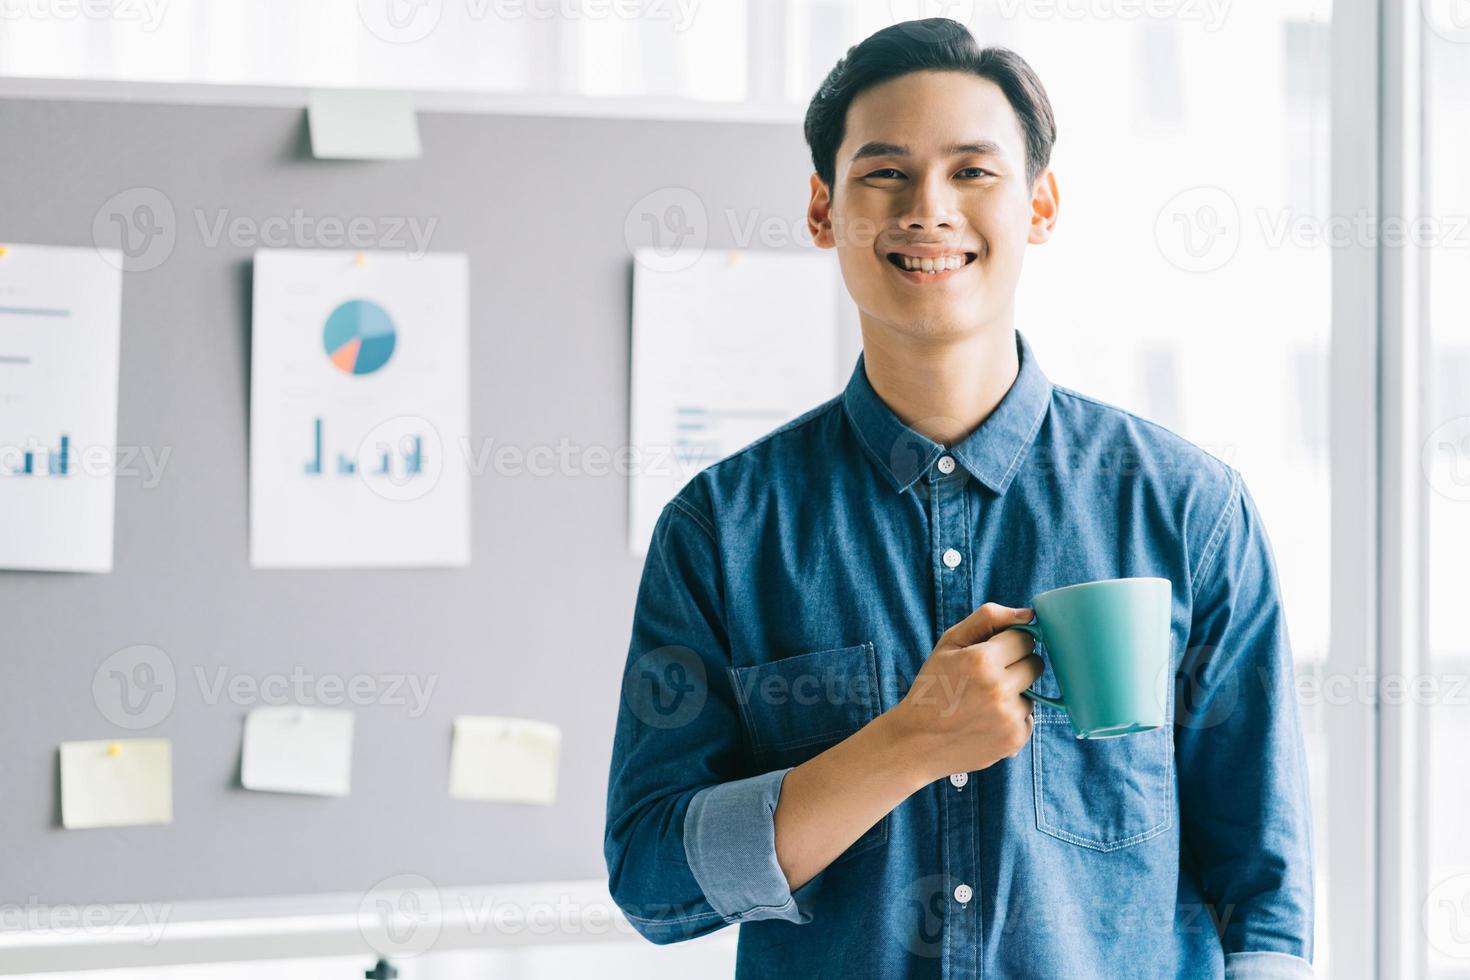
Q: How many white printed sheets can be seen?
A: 3